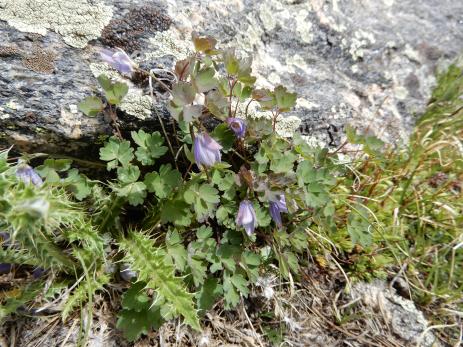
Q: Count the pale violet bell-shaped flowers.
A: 6